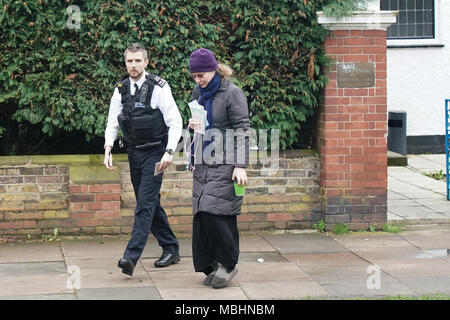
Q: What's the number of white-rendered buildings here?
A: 1